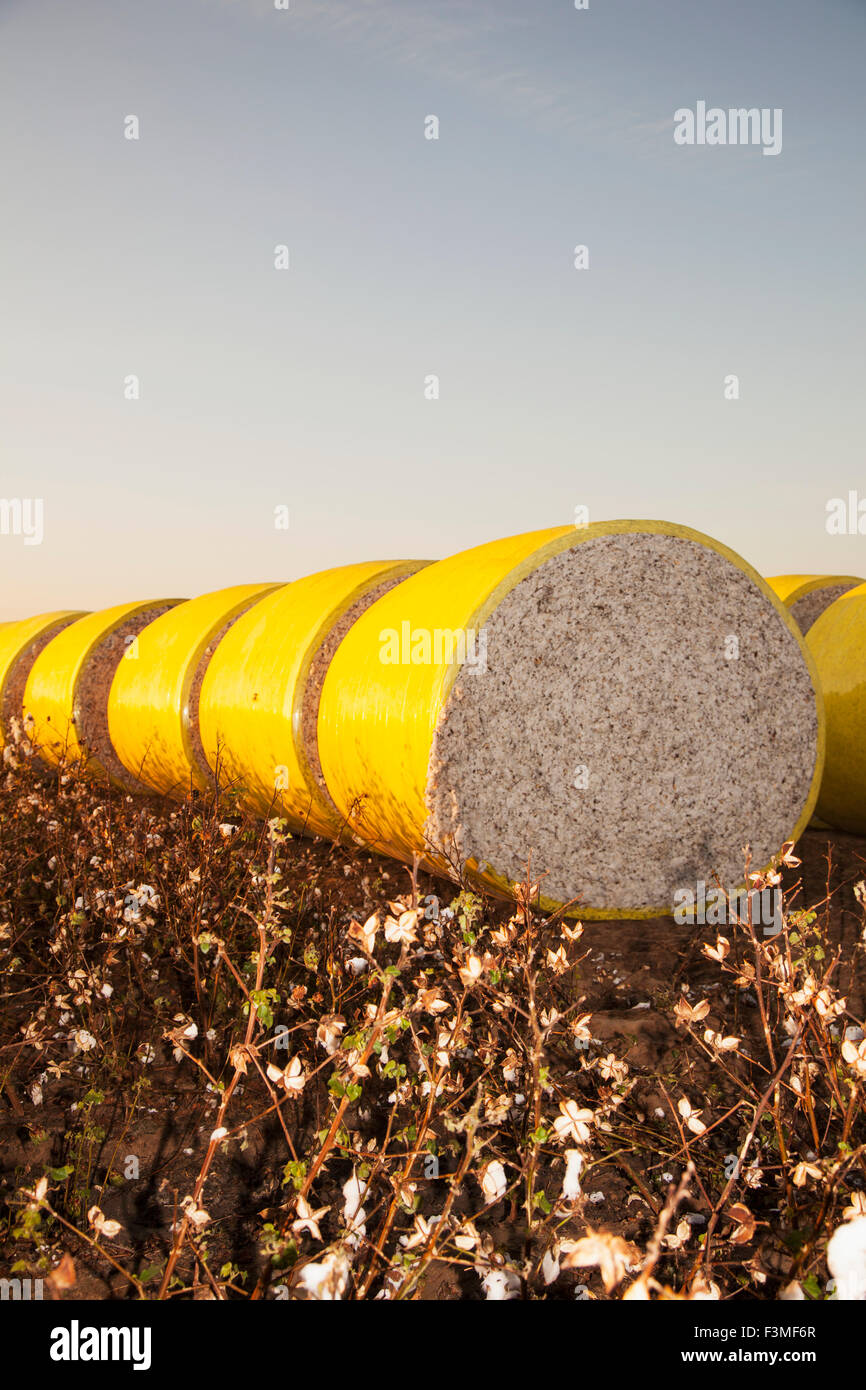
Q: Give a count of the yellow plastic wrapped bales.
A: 7